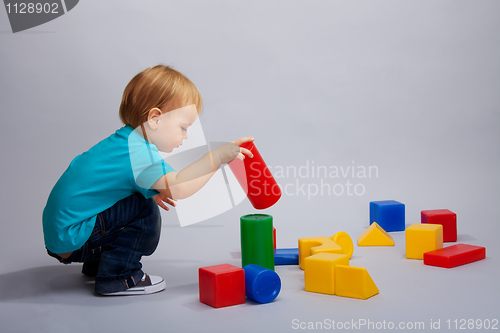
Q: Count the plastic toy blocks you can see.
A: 15